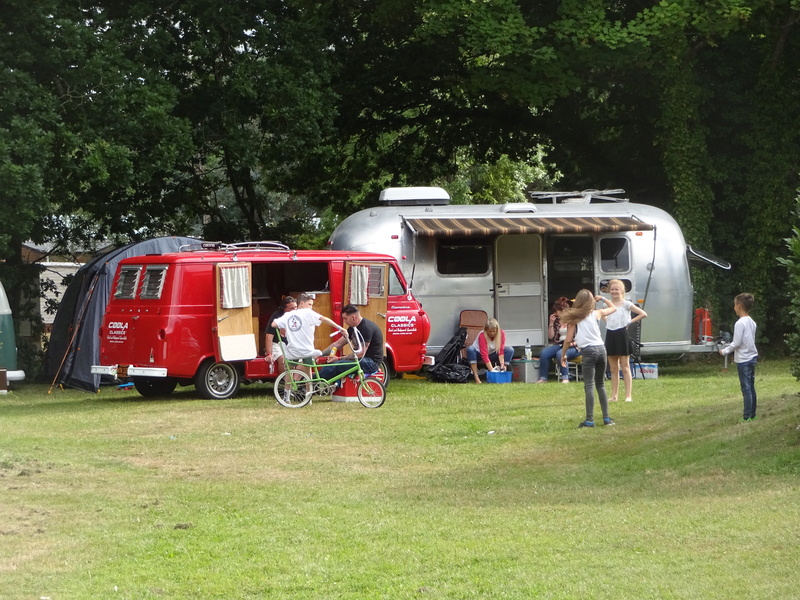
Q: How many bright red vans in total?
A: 1